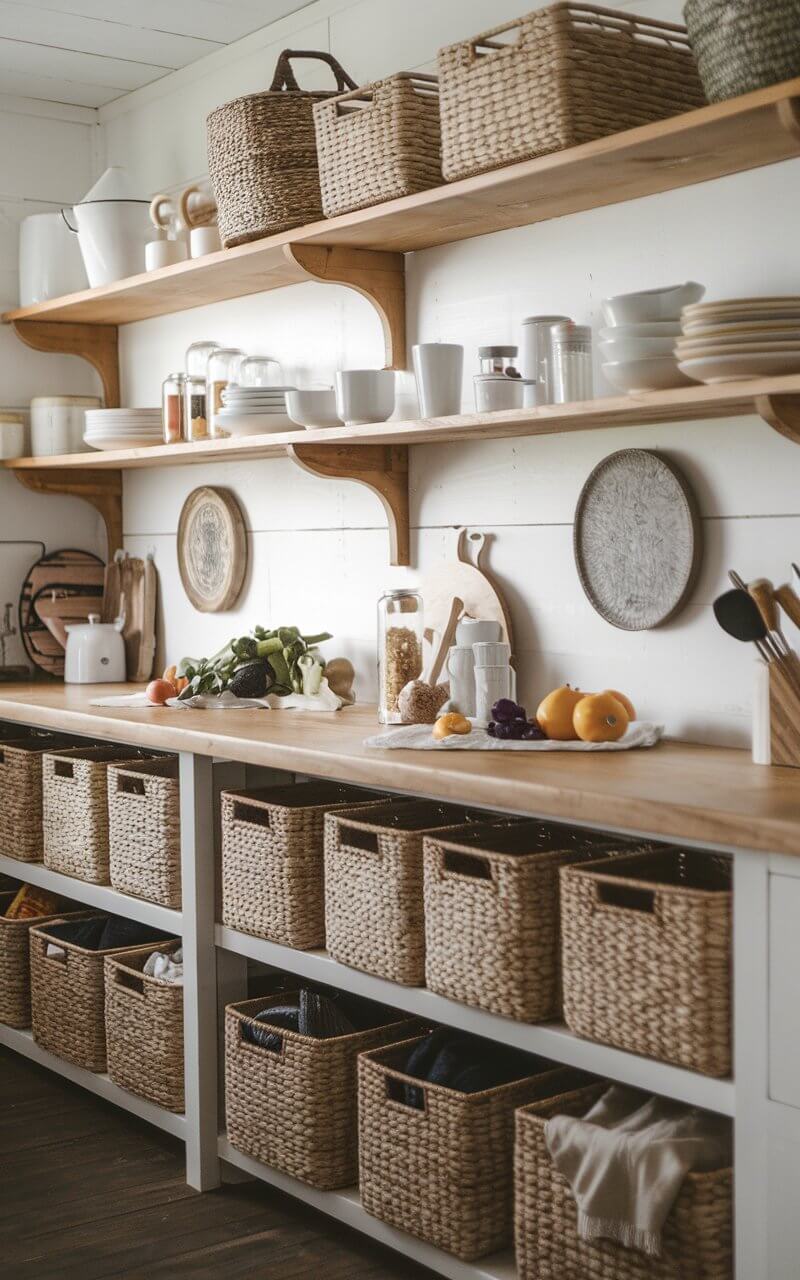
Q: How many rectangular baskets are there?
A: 15